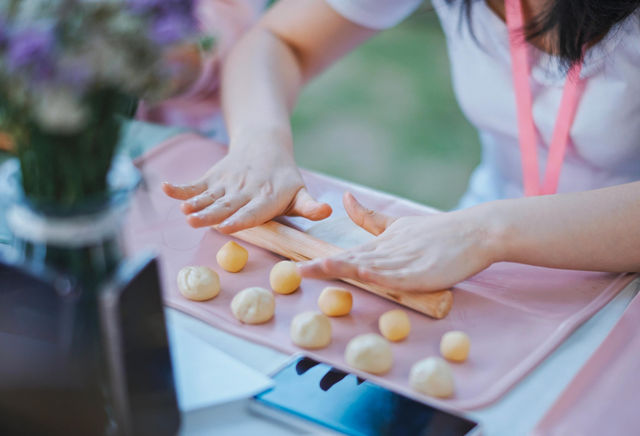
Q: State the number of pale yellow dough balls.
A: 5